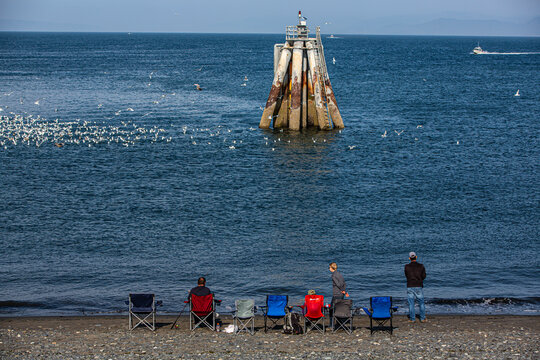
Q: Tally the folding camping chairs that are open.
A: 7